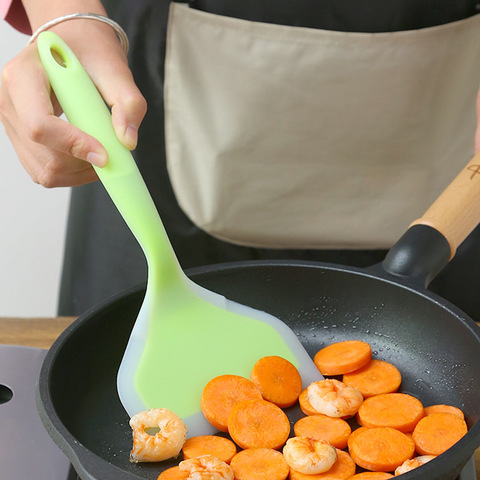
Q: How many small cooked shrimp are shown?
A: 5